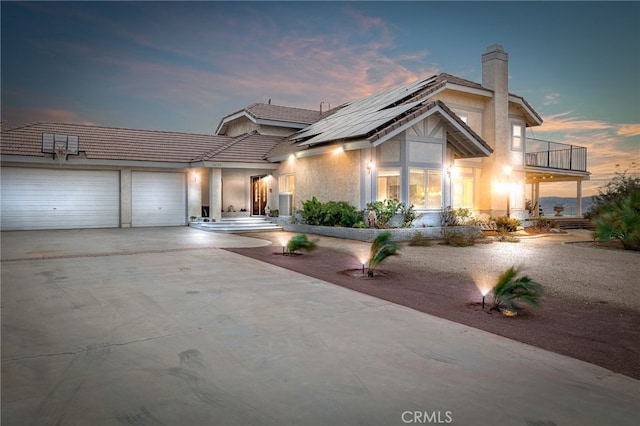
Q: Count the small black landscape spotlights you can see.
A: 3